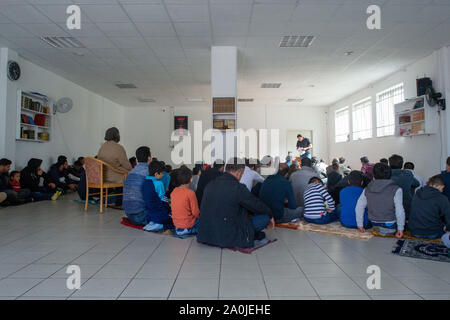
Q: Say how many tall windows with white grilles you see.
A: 3